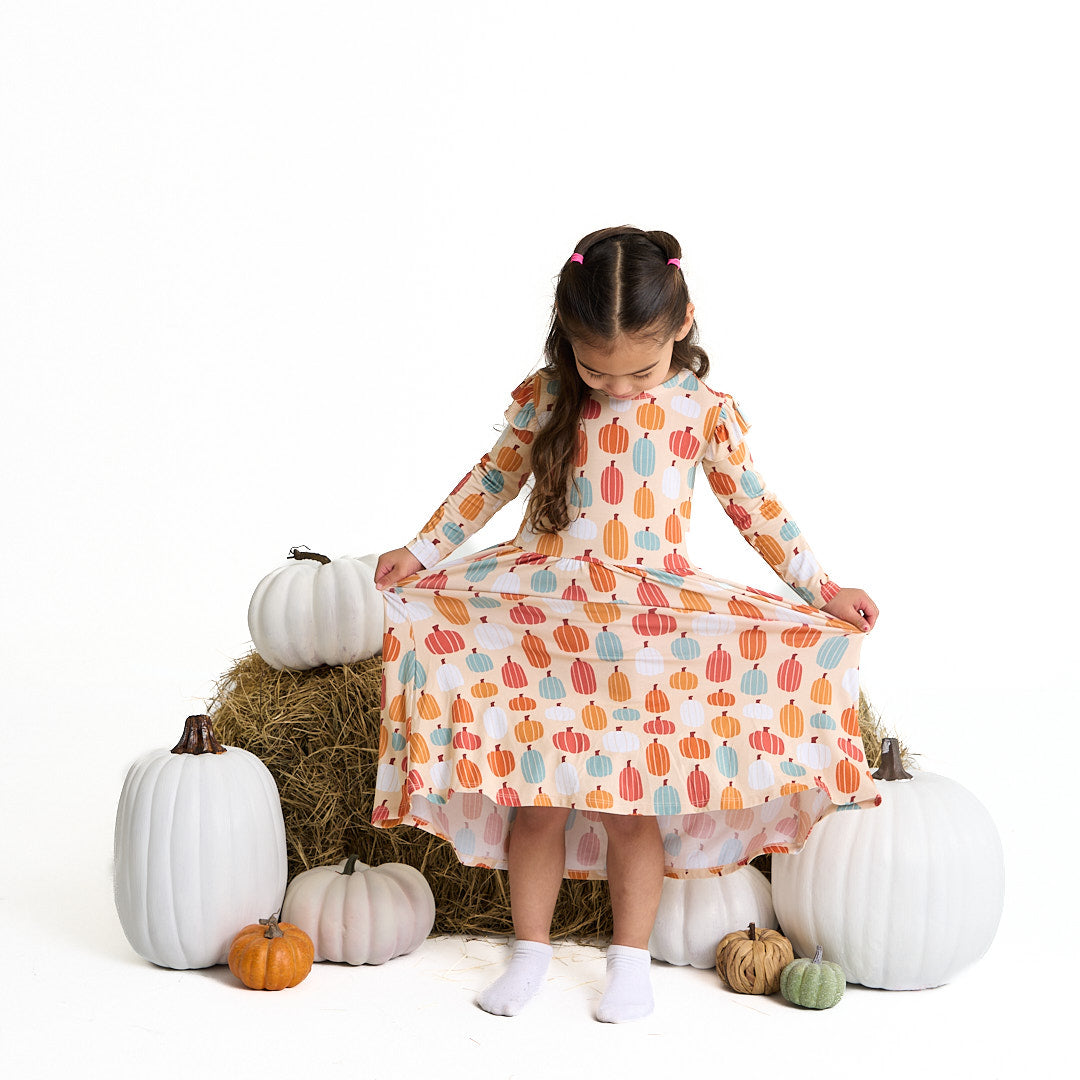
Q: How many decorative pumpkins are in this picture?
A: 8